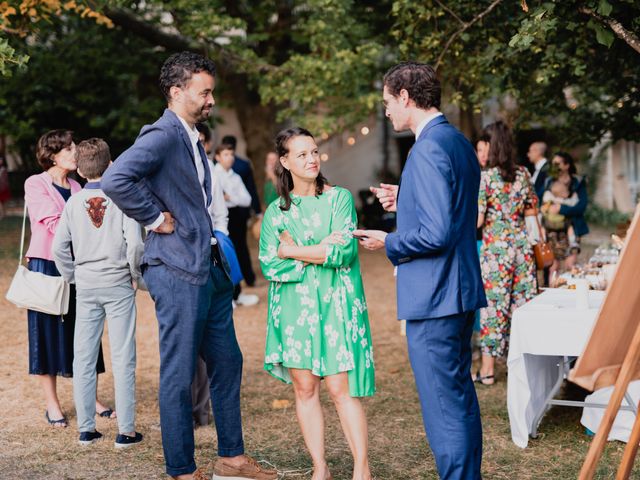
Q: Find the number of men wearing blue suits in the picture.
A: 2